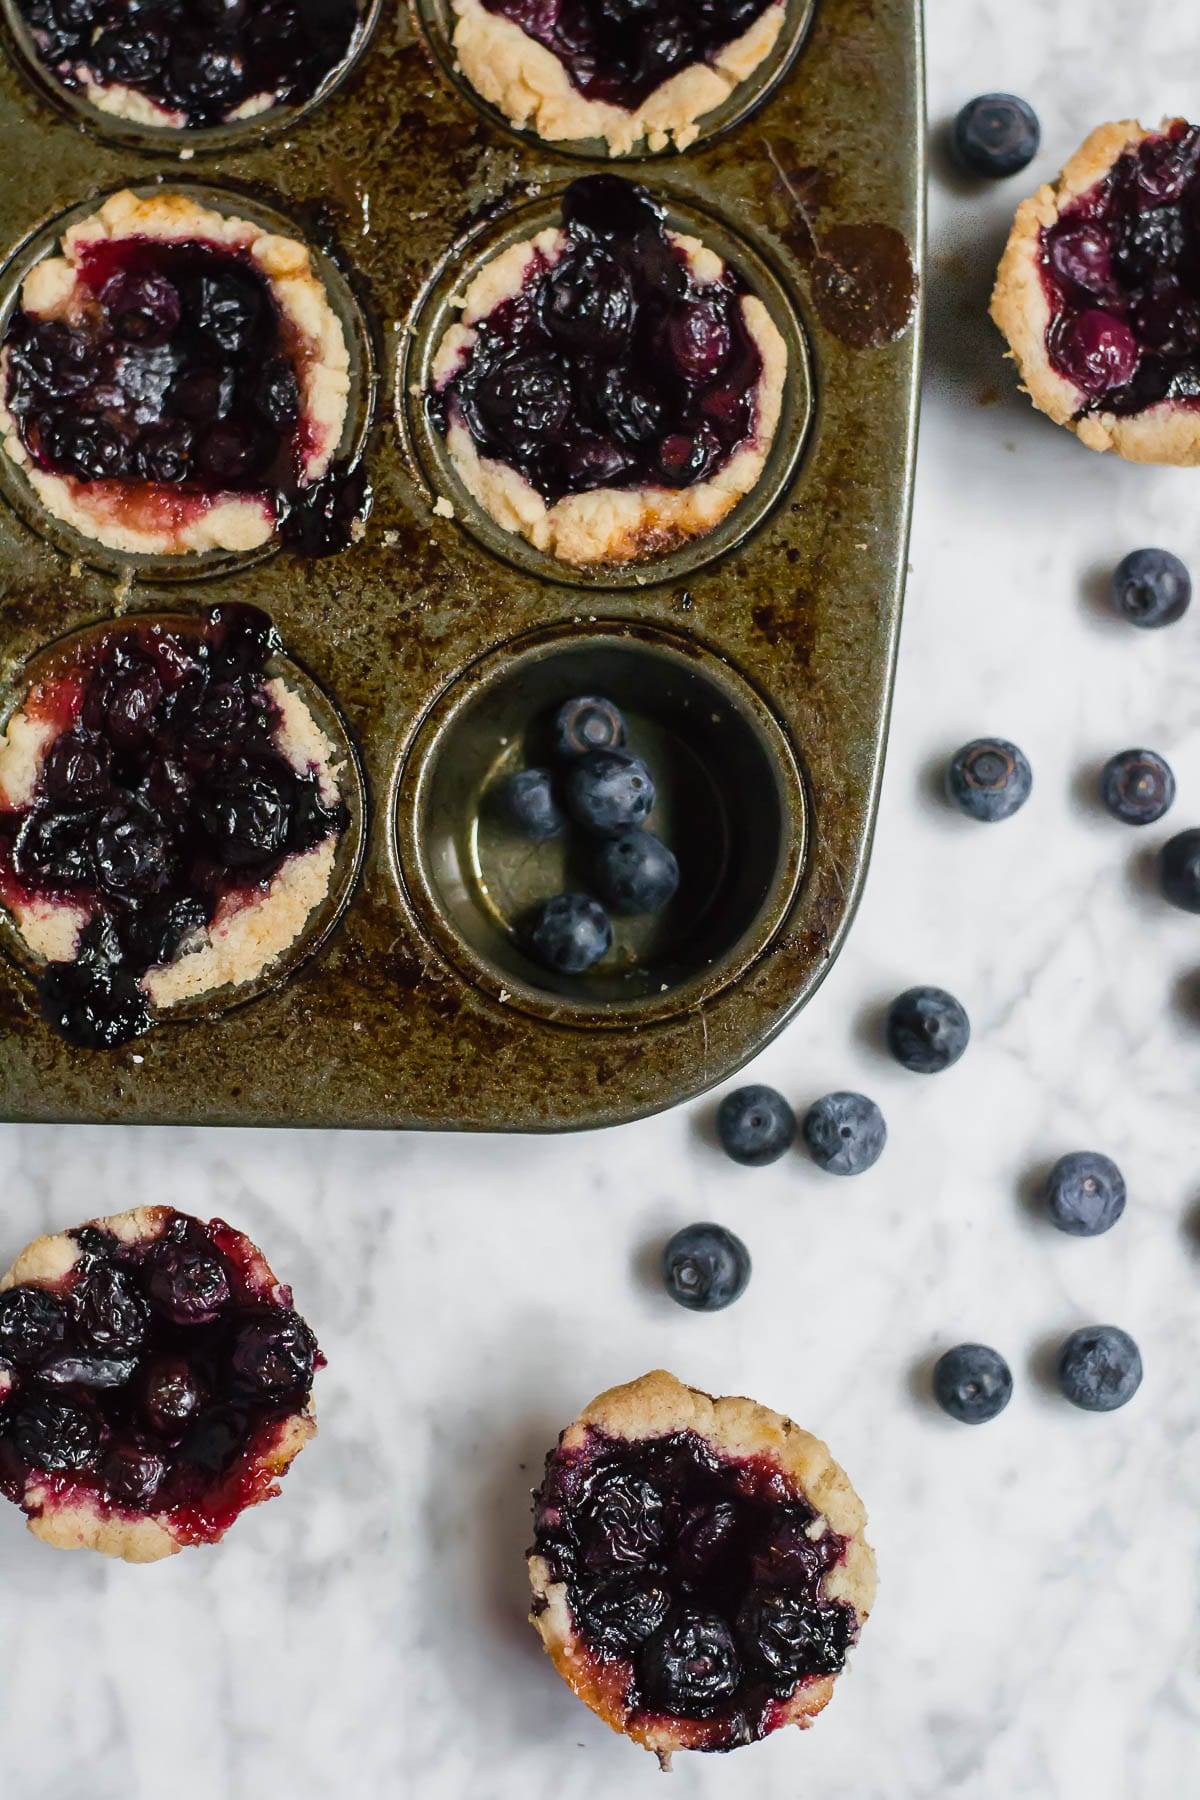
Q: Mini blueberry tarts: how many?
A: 8